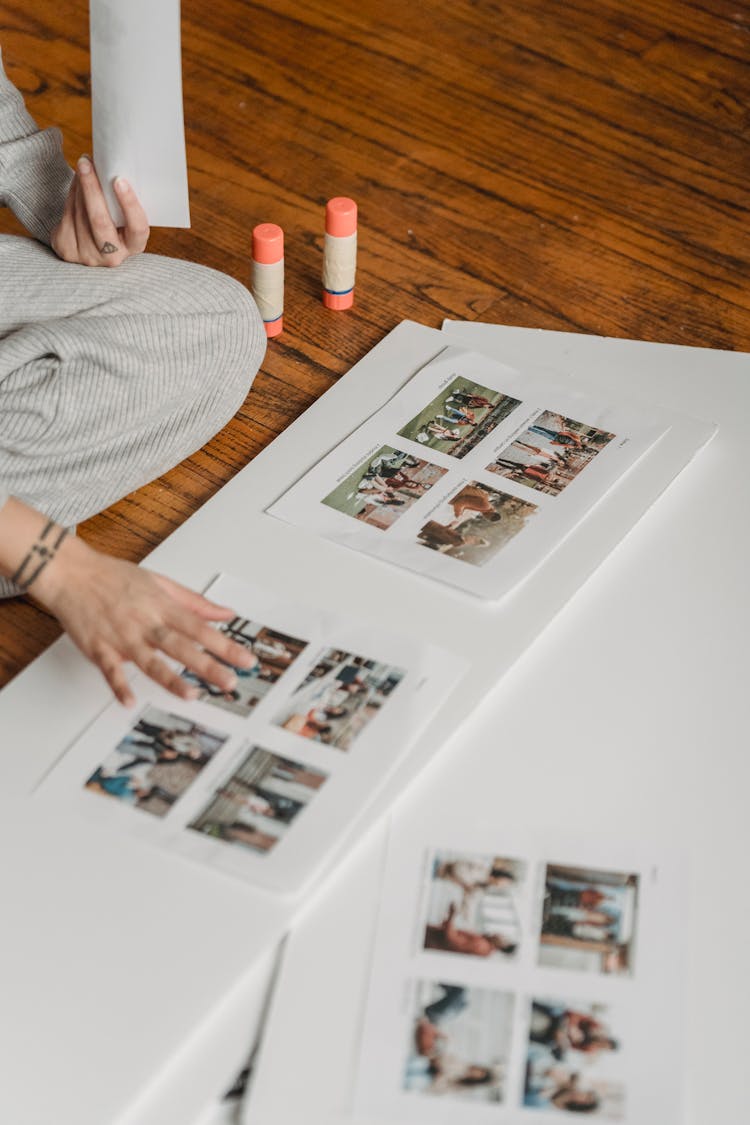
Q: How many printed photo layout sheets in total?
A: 3